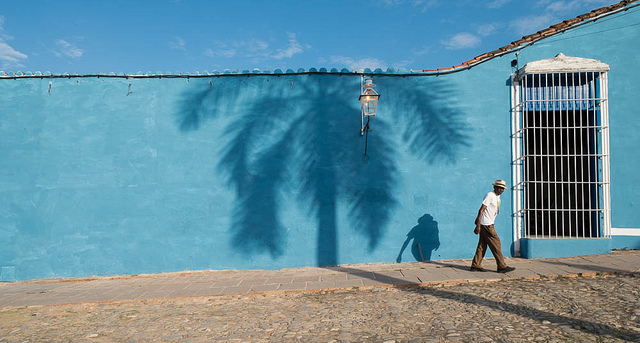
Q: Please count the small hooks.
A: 4